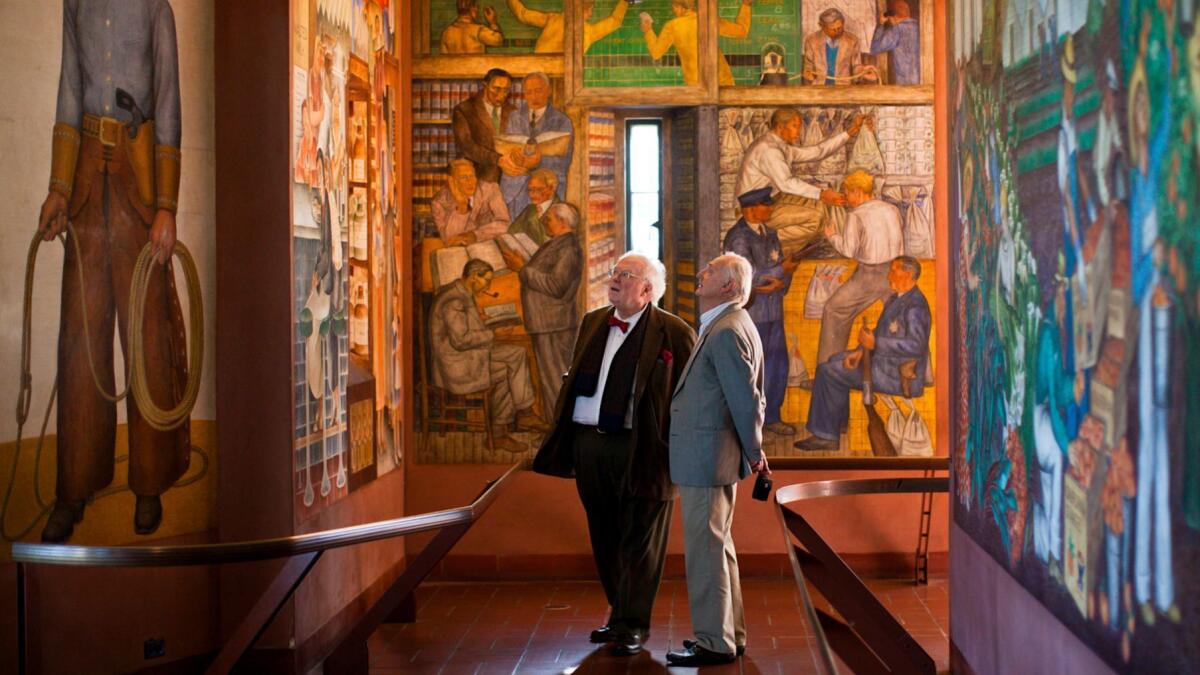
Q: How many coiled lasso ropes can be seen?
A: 1